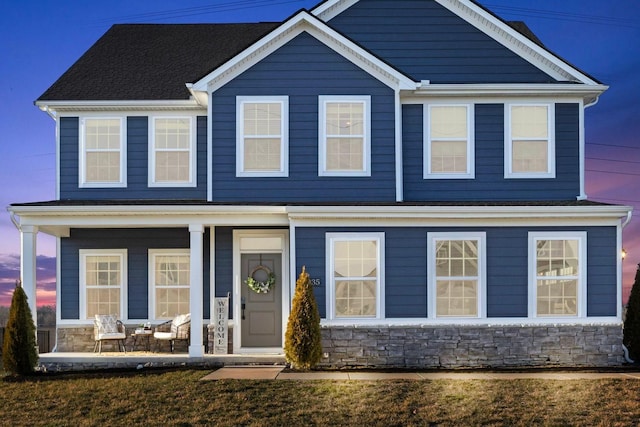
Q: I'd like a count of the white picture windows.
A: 11